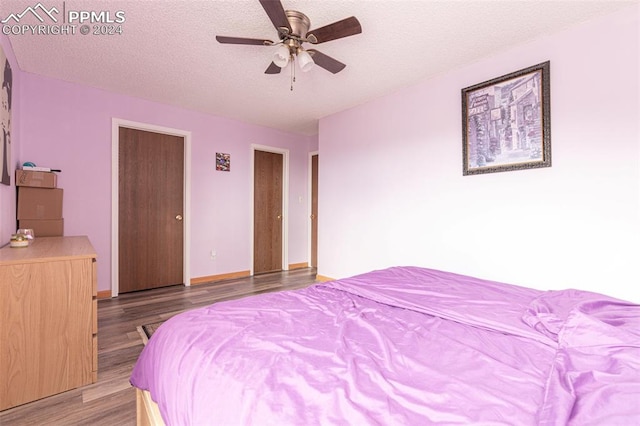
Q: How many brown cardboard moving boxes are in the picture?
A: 3